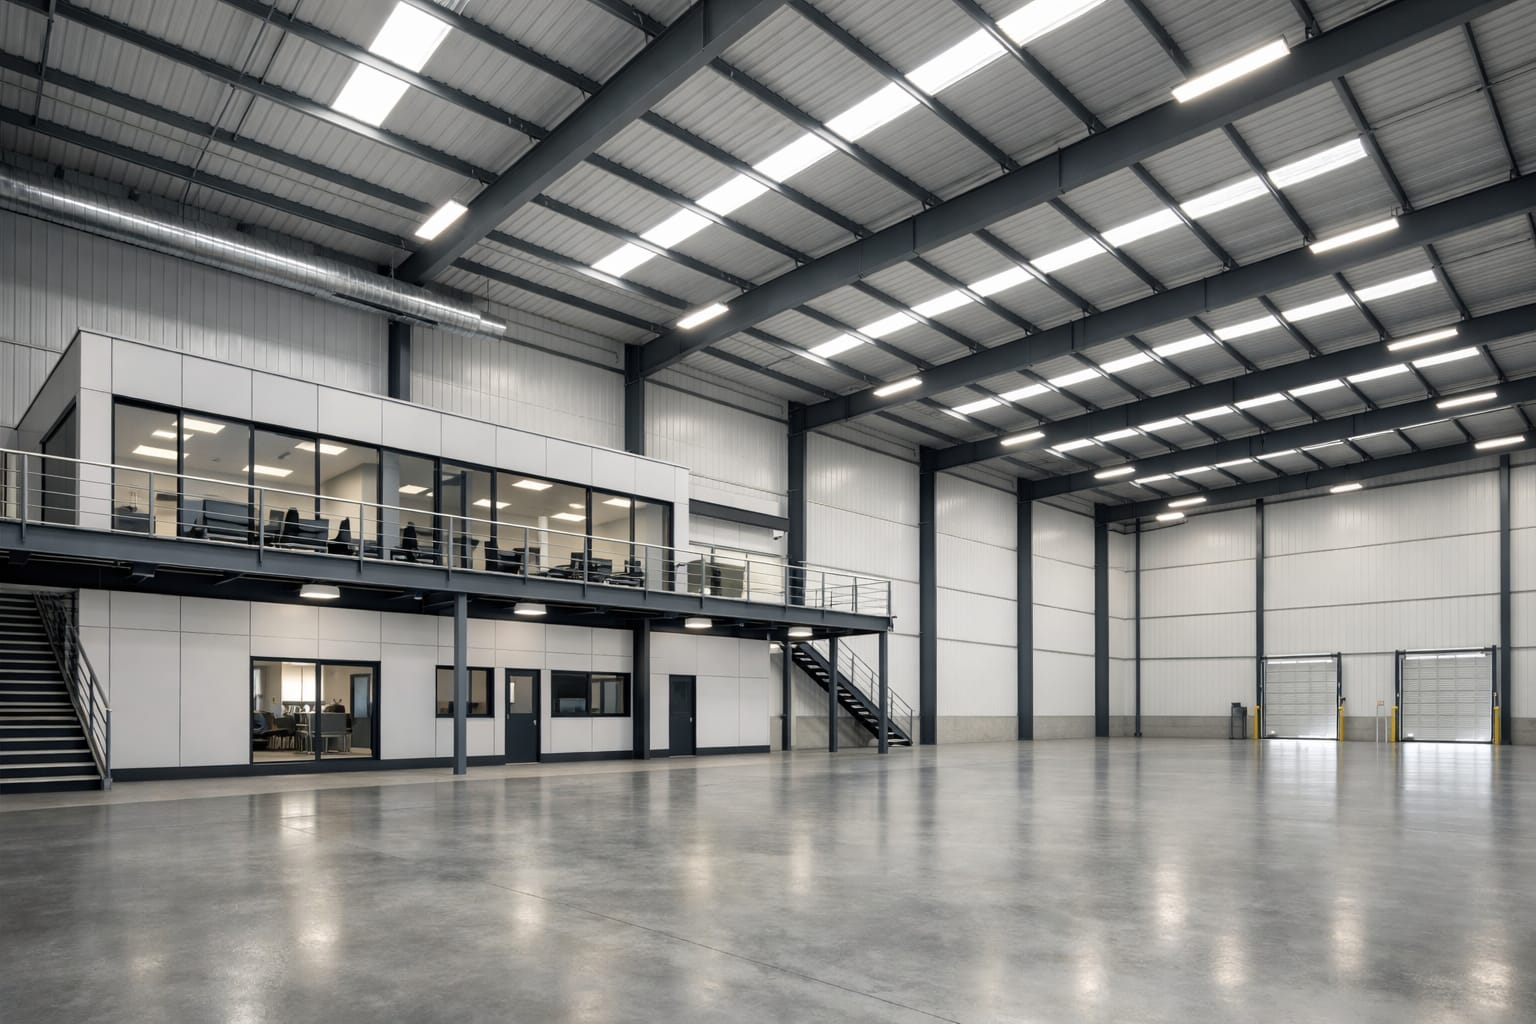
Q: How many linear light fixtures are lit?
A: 13